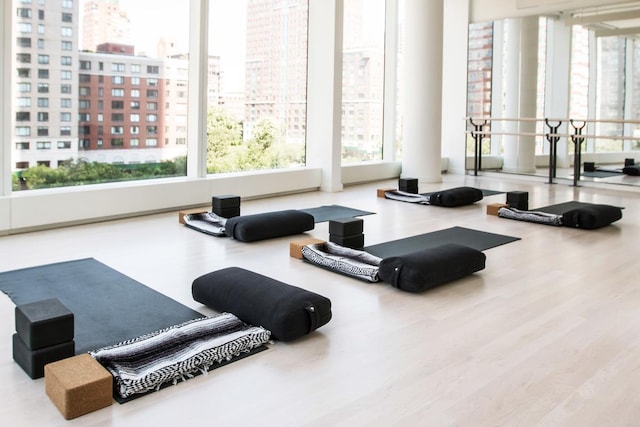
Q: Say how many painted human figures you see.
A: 0